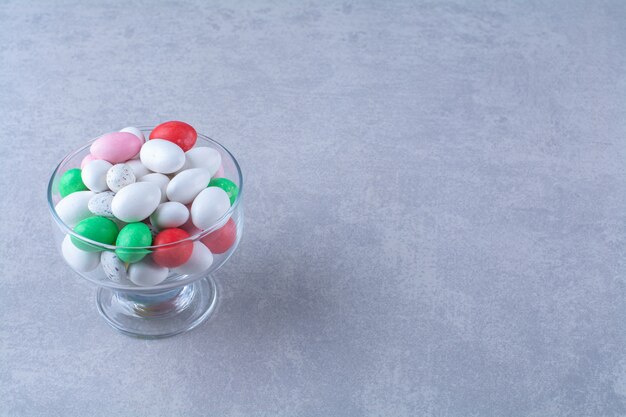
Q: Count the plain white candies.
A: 14